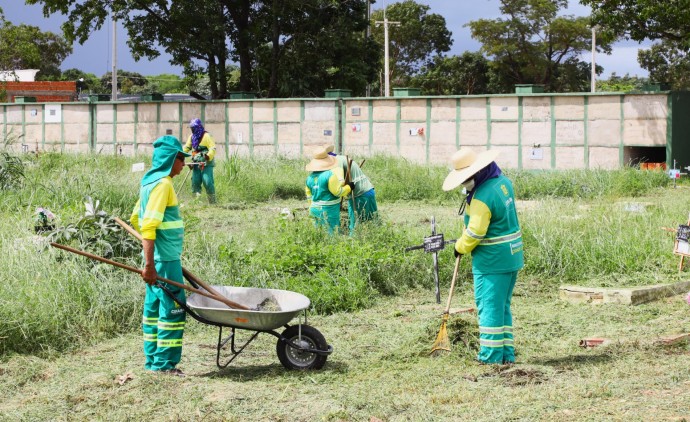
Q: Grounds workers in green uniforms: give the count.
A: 5